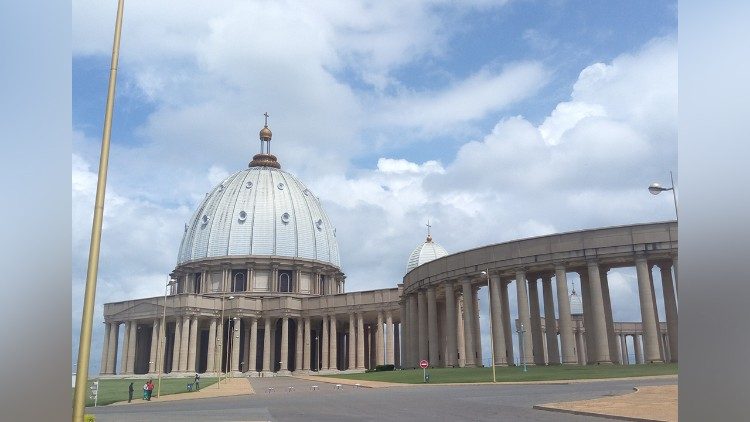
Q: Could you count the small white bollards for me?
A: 5